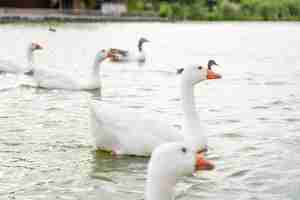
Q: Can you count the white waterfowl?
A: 4